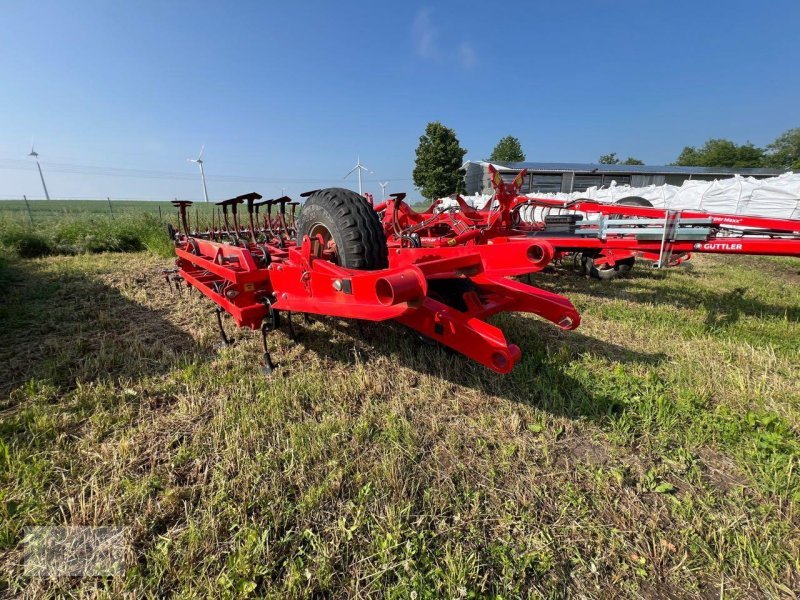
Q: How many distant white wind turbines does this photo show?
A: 4